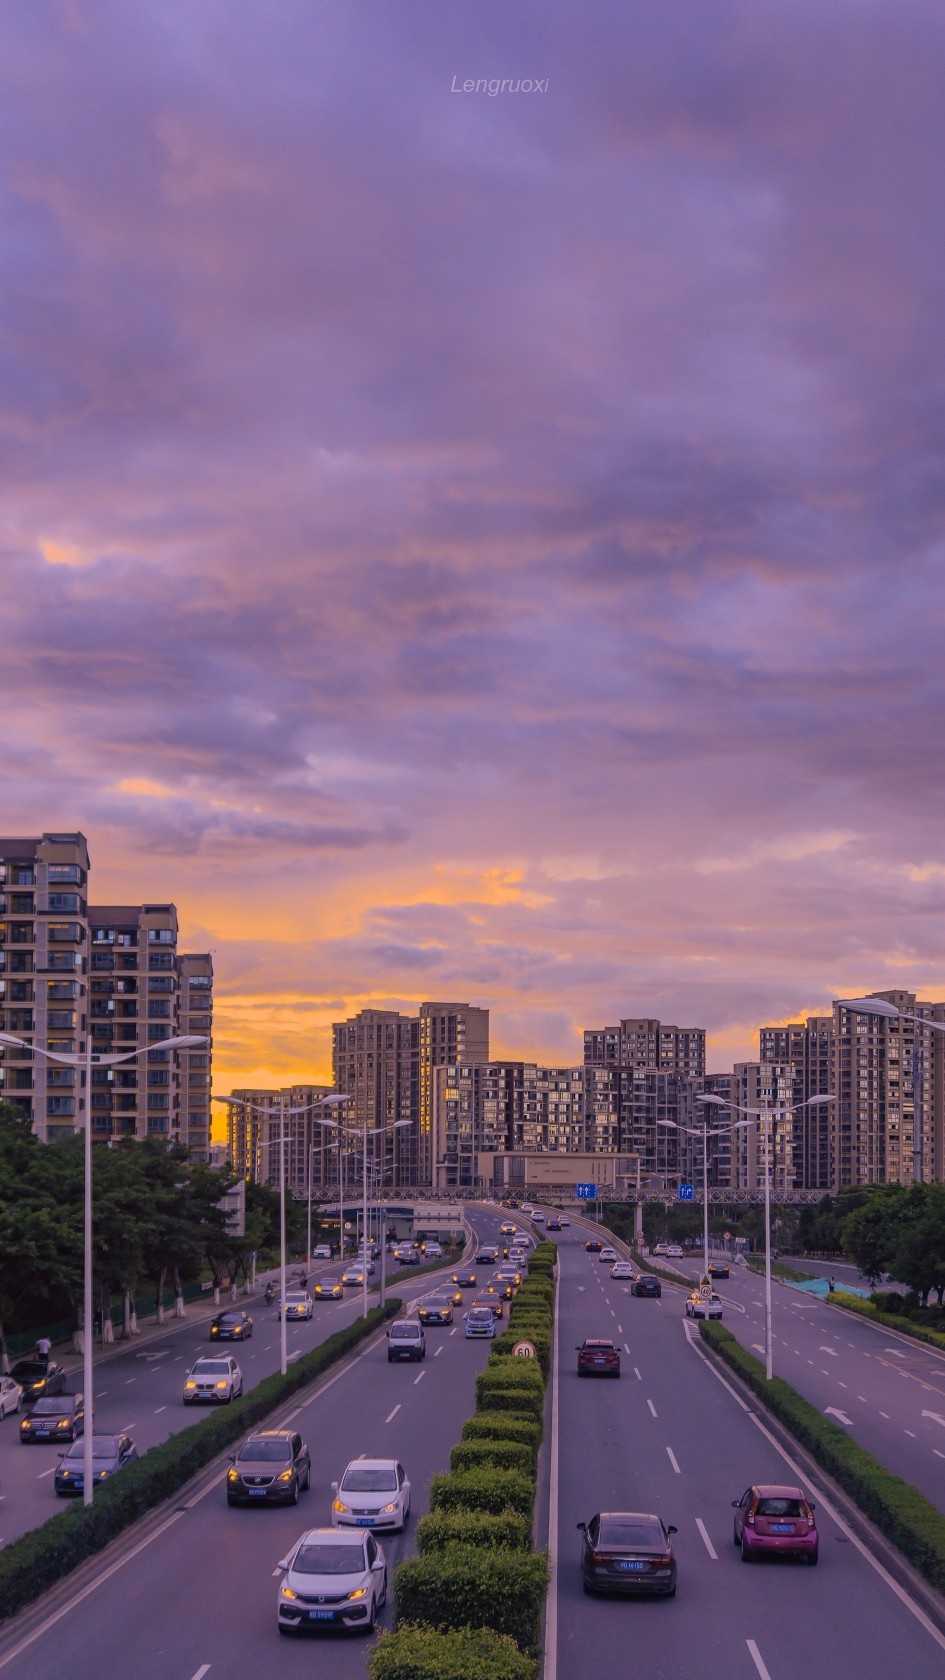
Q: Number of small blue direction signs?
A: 2